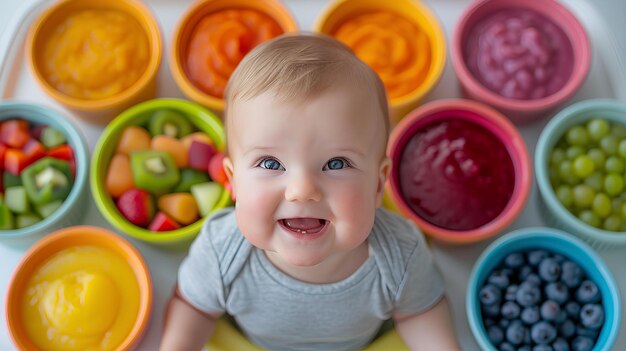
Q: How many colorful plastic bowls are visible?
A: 10